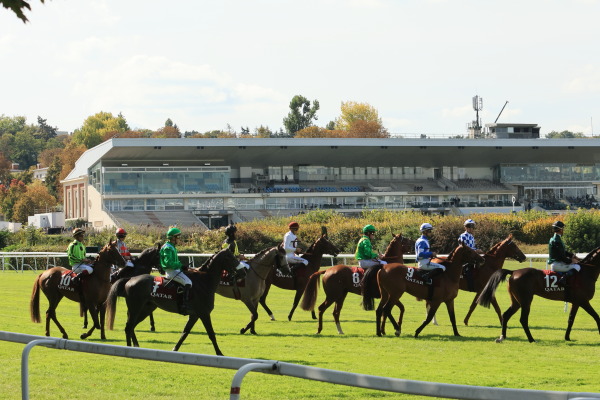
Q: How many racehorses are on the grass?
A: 9